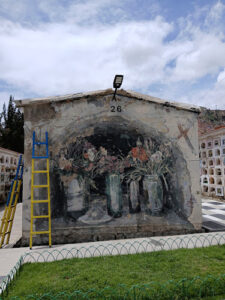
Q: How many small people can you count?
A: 0